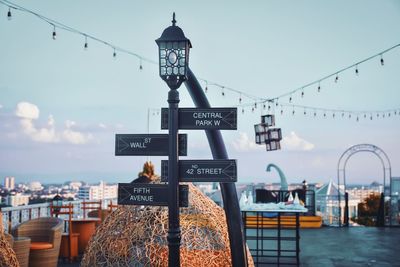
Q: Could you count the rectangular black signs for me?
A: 4